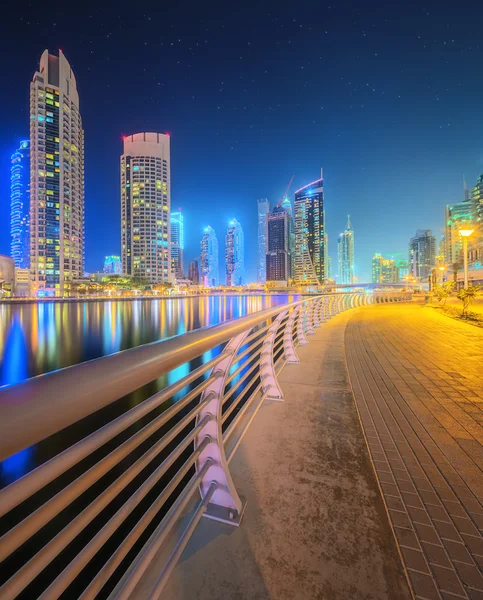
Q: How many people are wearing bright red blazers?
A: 0